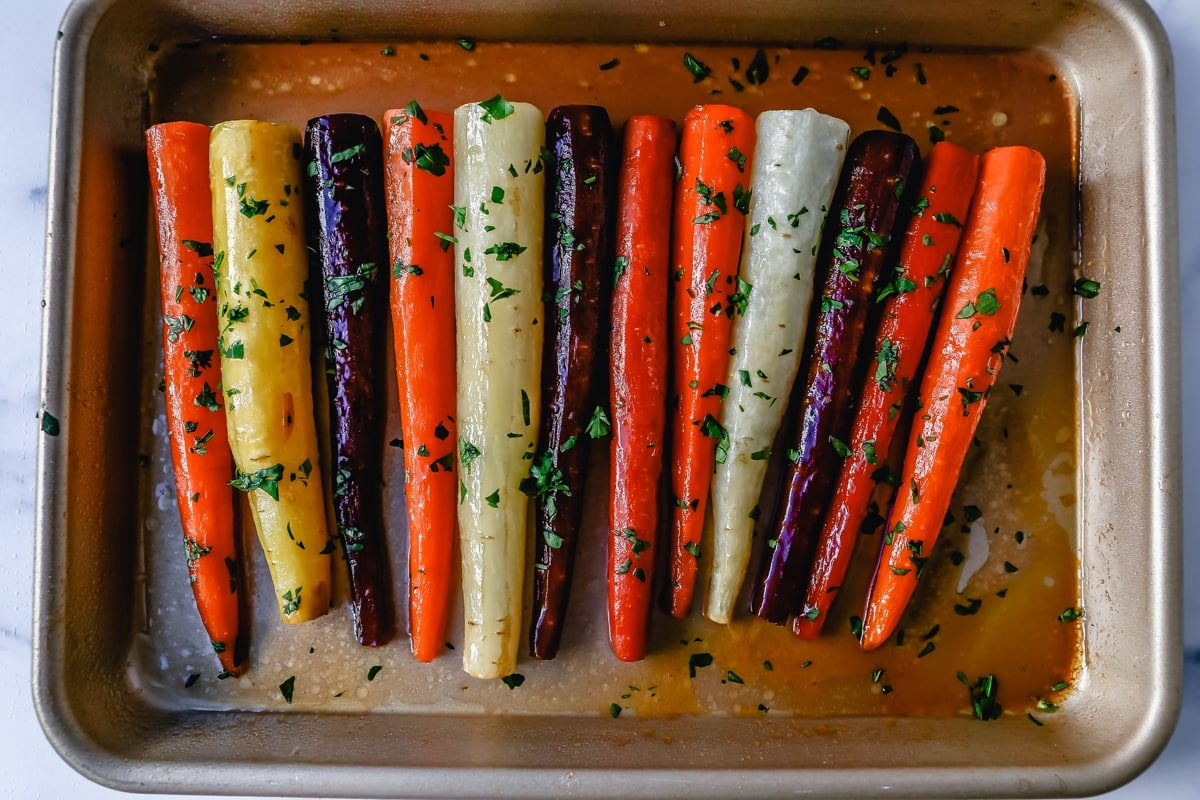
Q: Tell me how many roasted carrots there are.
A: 12